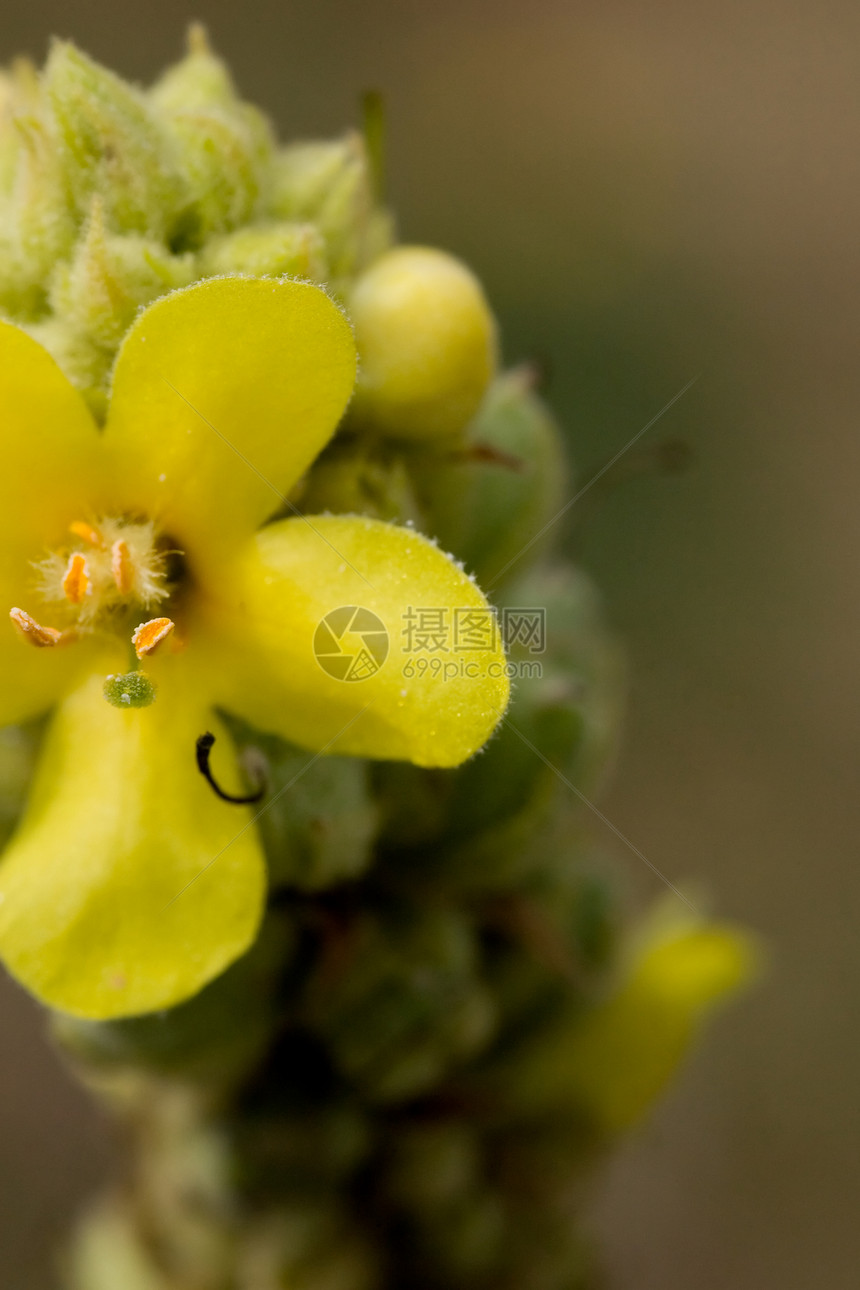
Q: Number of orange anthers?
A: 5